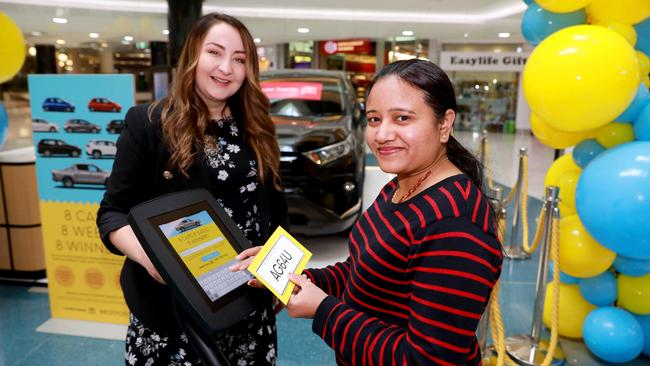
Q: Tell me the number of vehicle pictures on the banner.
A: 8